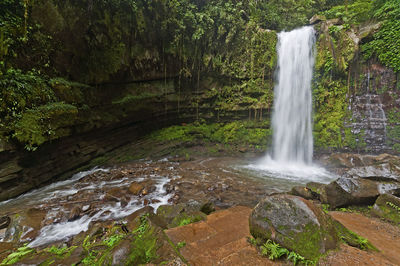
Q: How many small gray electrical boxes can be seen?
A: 0